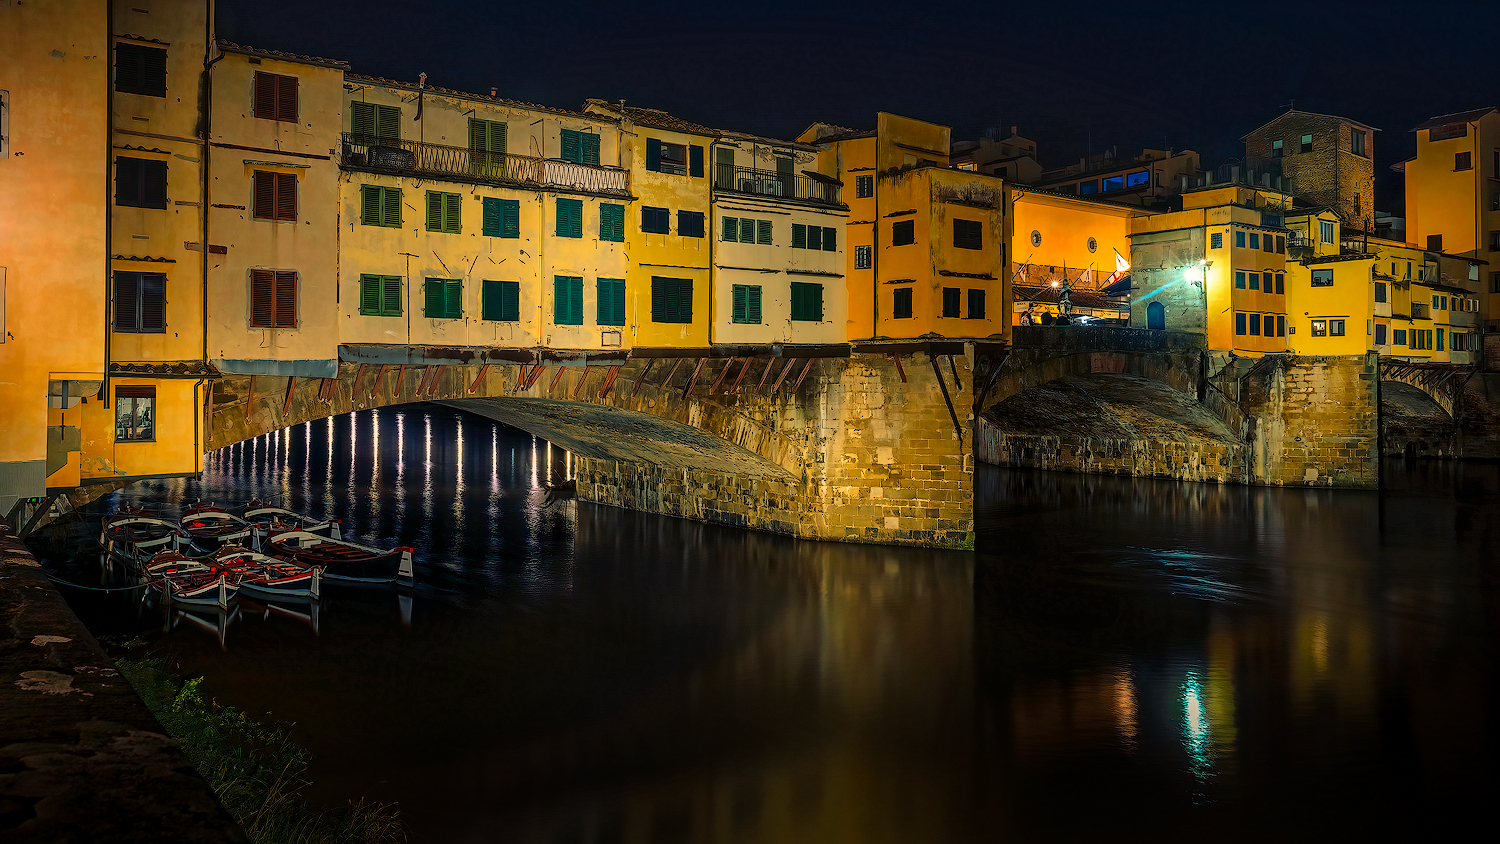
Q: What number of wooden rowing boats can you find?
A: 6